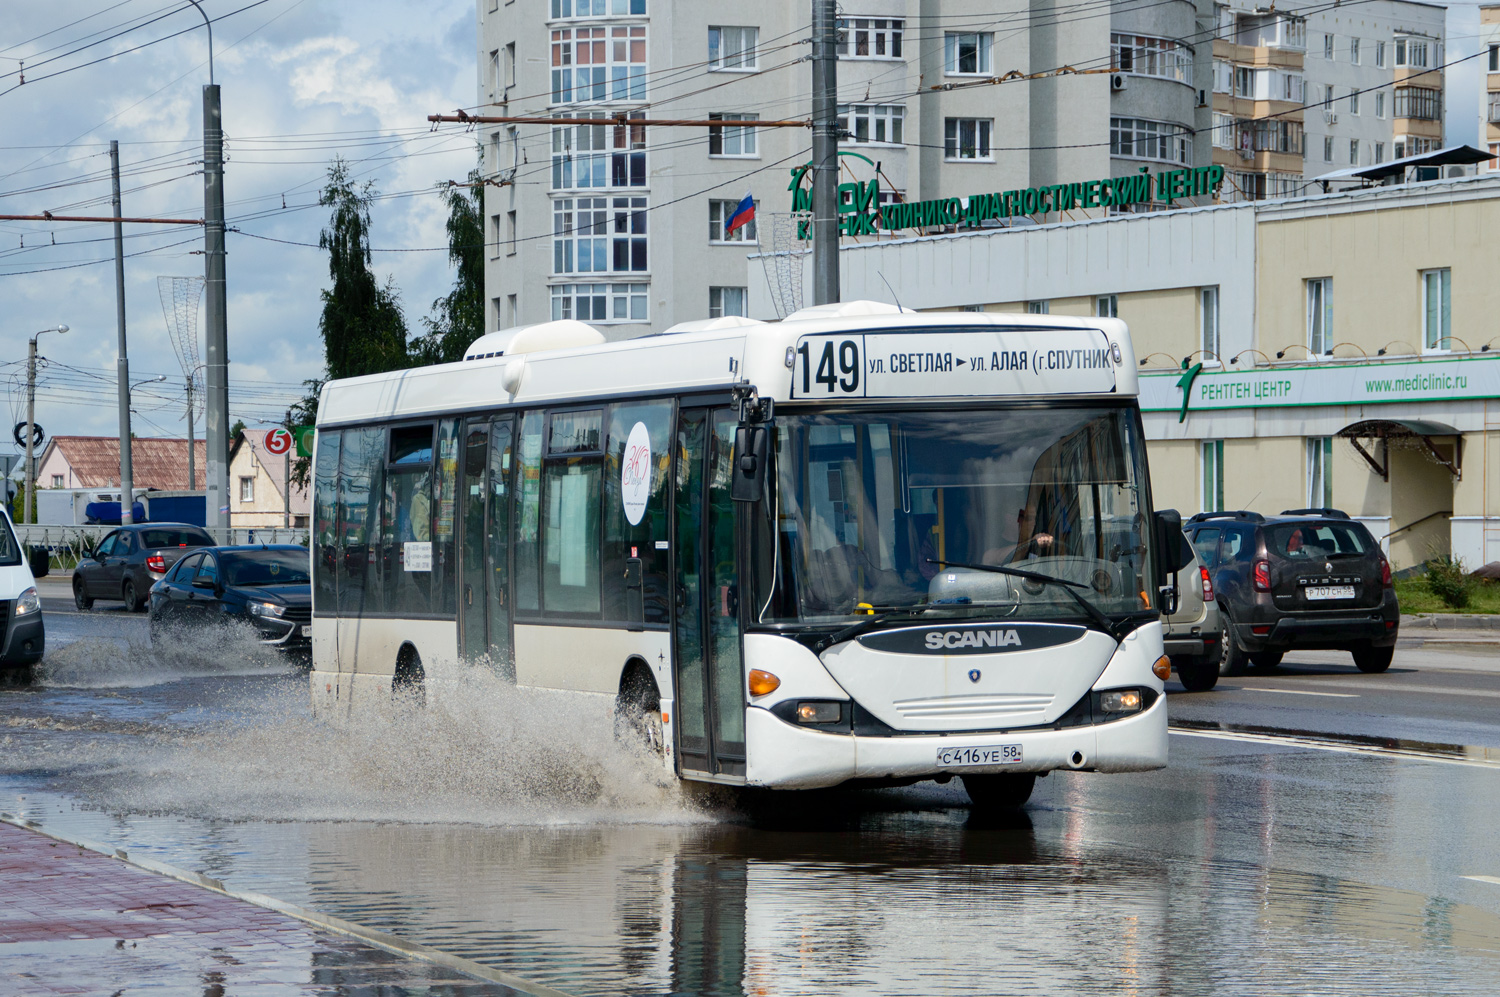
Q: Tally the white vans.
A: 1